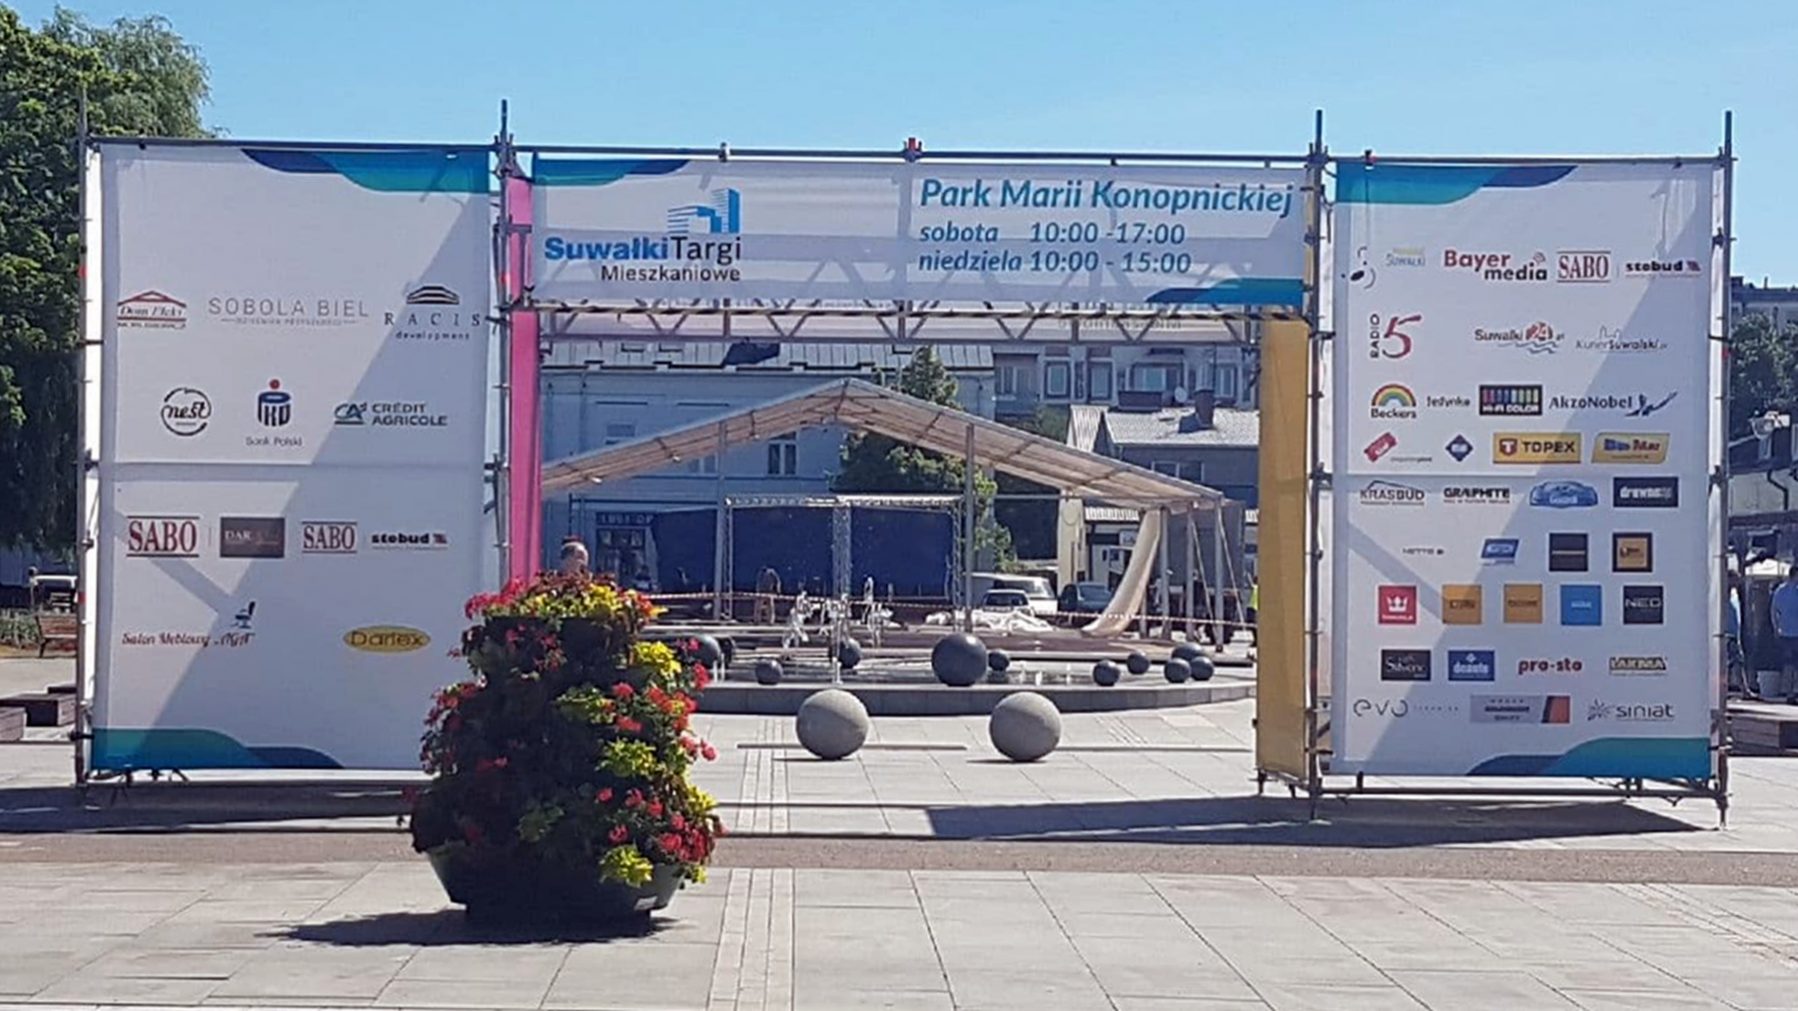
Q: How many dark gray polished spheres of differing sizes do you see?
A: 10